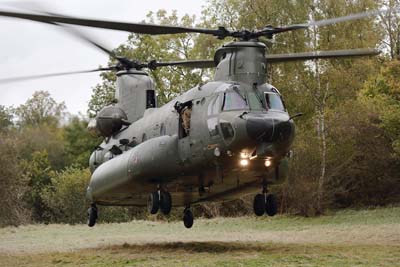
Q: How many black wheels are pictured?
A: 6